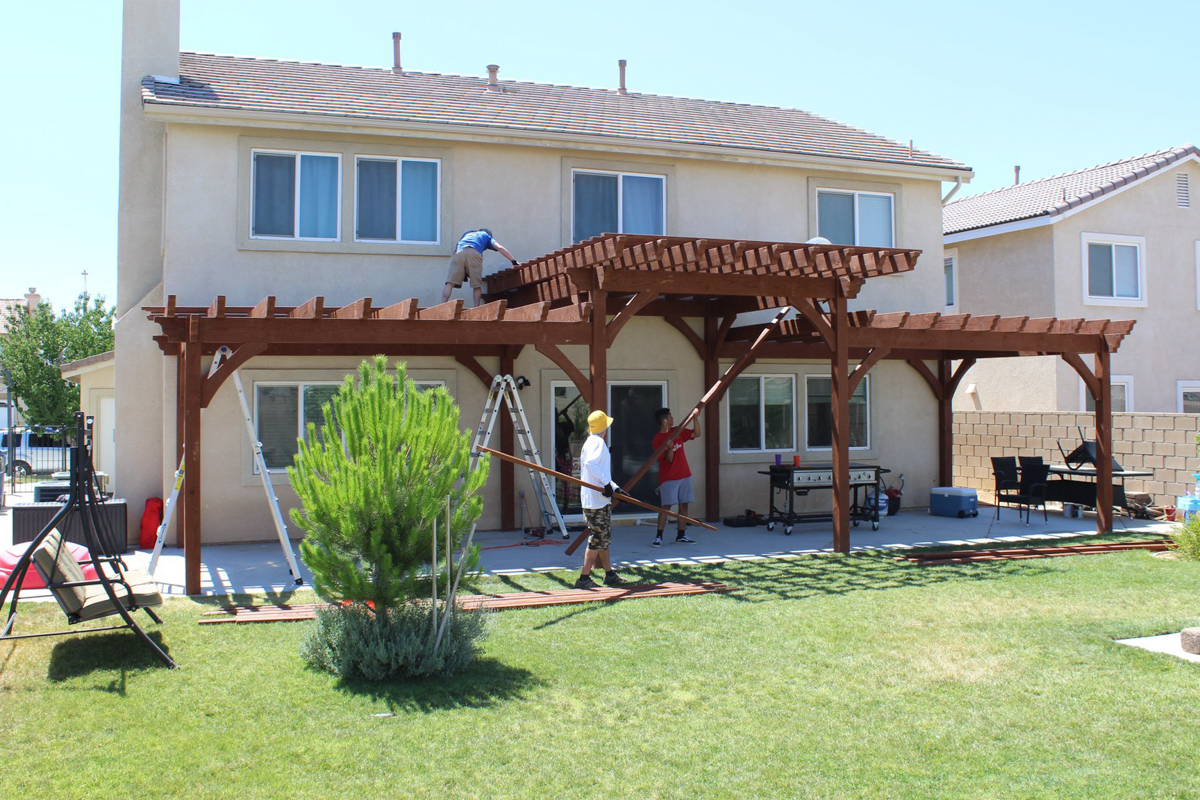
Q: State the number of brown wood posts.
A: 8